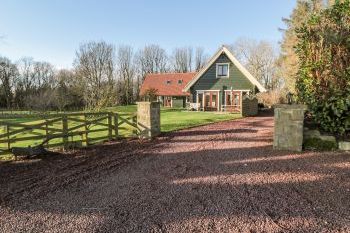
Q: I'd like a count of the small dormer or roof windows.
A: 2